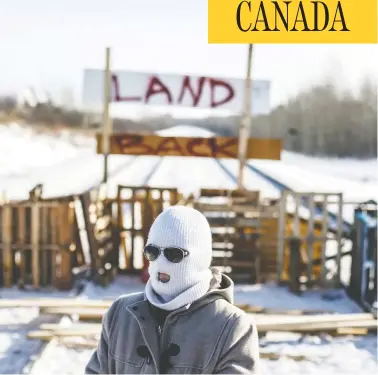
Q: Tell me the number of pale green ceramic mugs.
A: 0